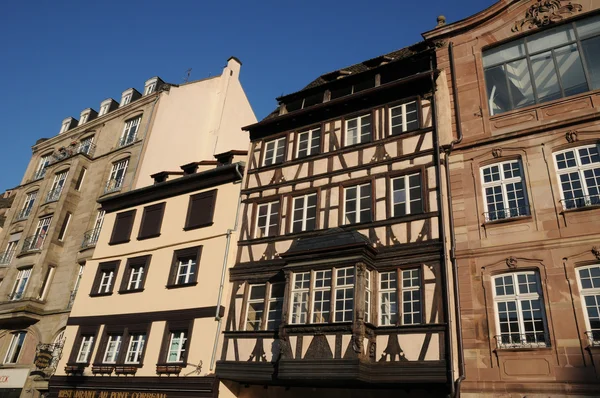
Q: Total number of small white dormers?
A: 5